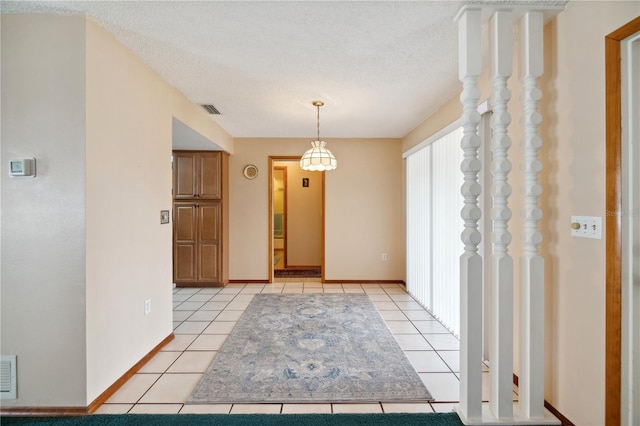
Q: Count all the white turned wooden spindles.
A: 3